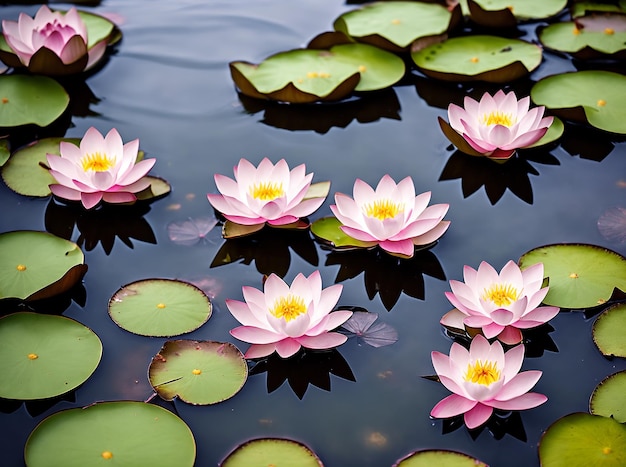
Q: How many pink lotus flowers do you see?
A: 8